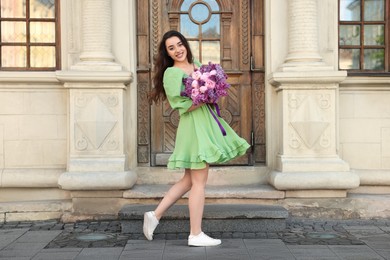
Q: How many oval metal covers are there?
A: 2